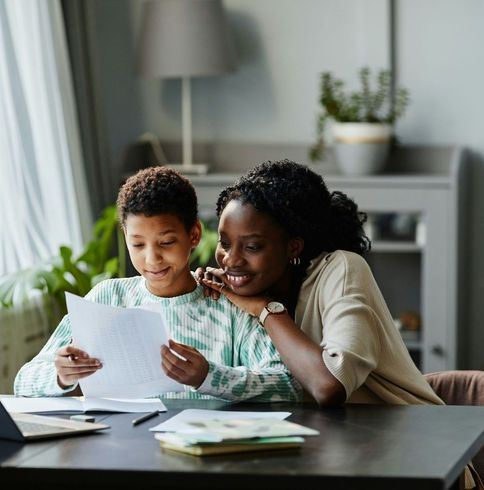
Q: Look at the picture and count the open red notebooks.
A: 0